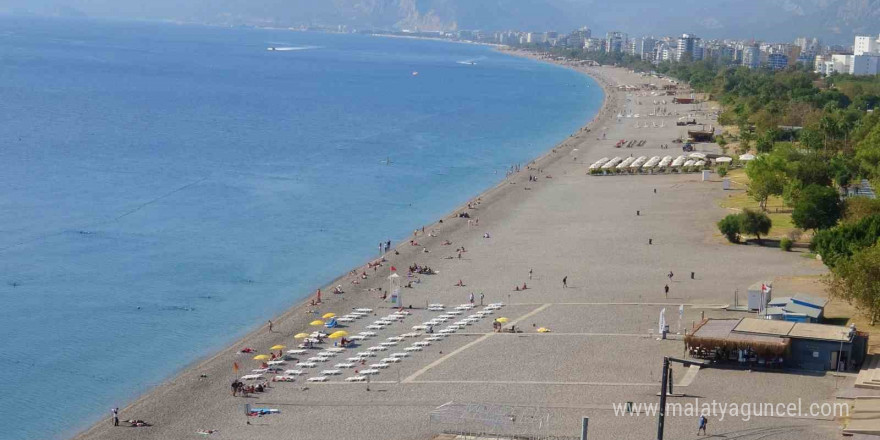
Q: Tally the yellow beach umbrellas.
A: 8